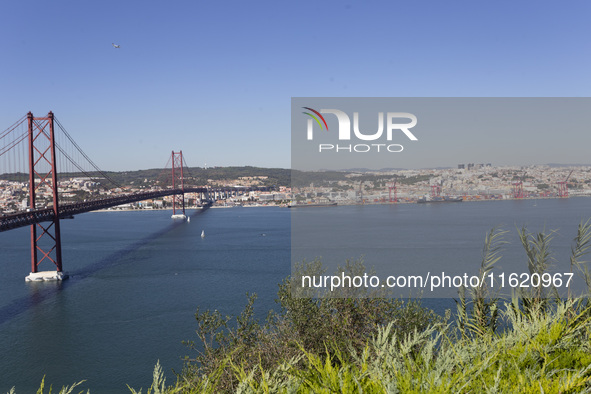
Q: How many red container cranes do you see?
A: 4